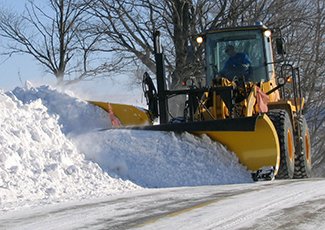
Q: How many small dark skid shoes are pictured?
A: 1